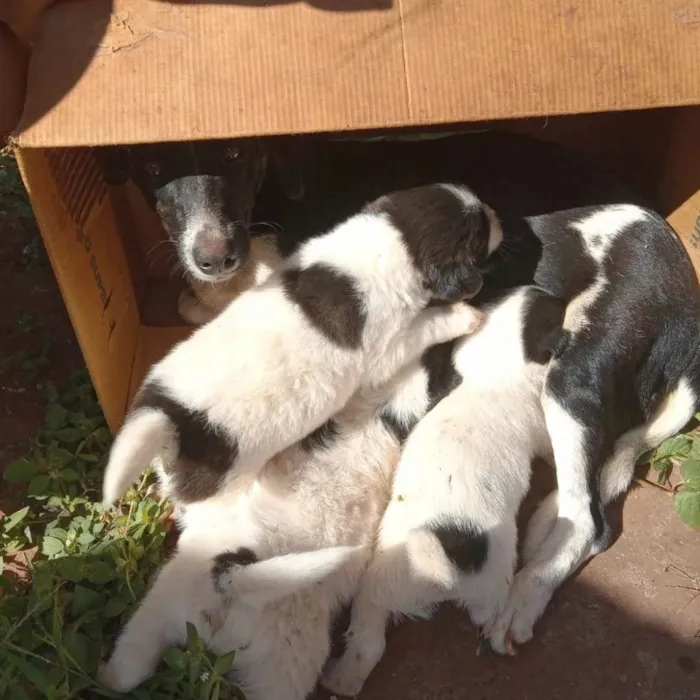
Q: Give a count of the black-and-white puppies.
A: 3